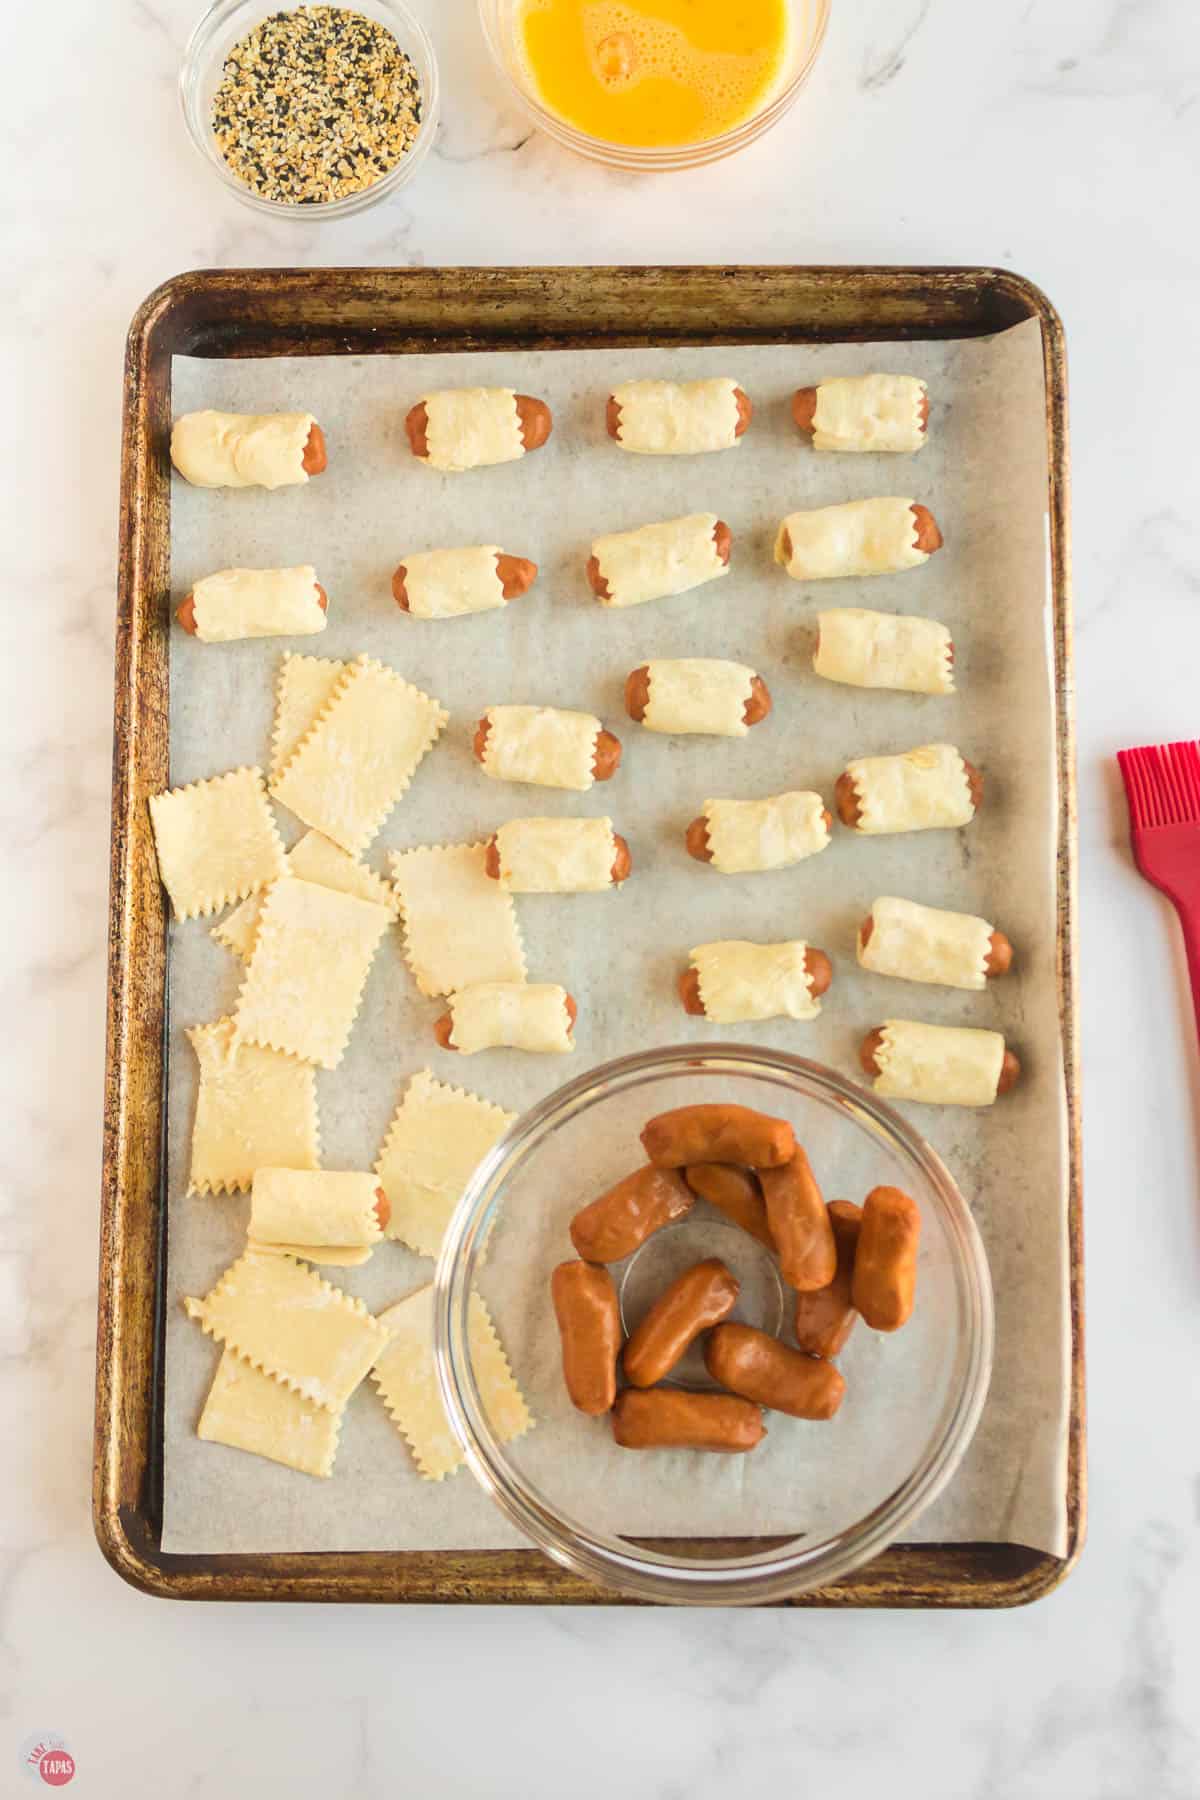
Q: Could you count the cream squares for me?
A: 11